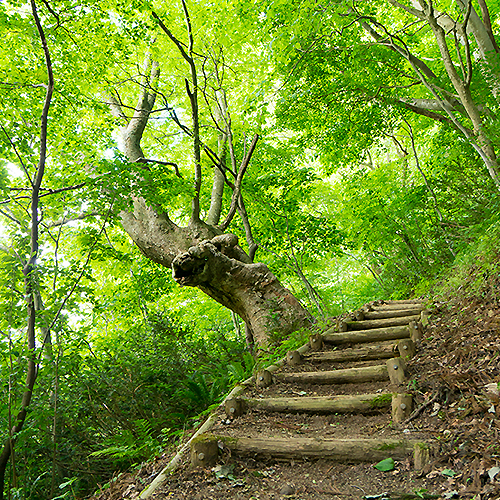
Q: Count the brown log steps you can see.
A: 9